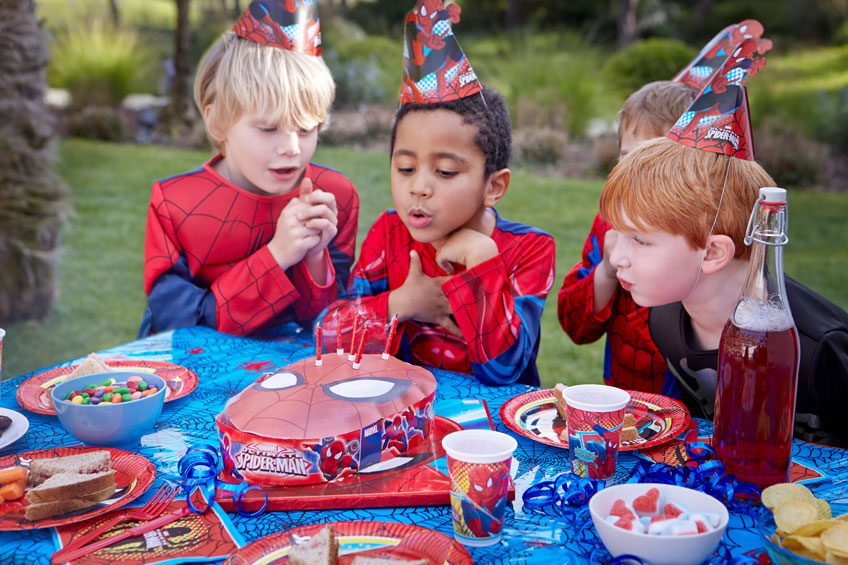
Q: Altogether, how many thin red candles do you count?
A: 5